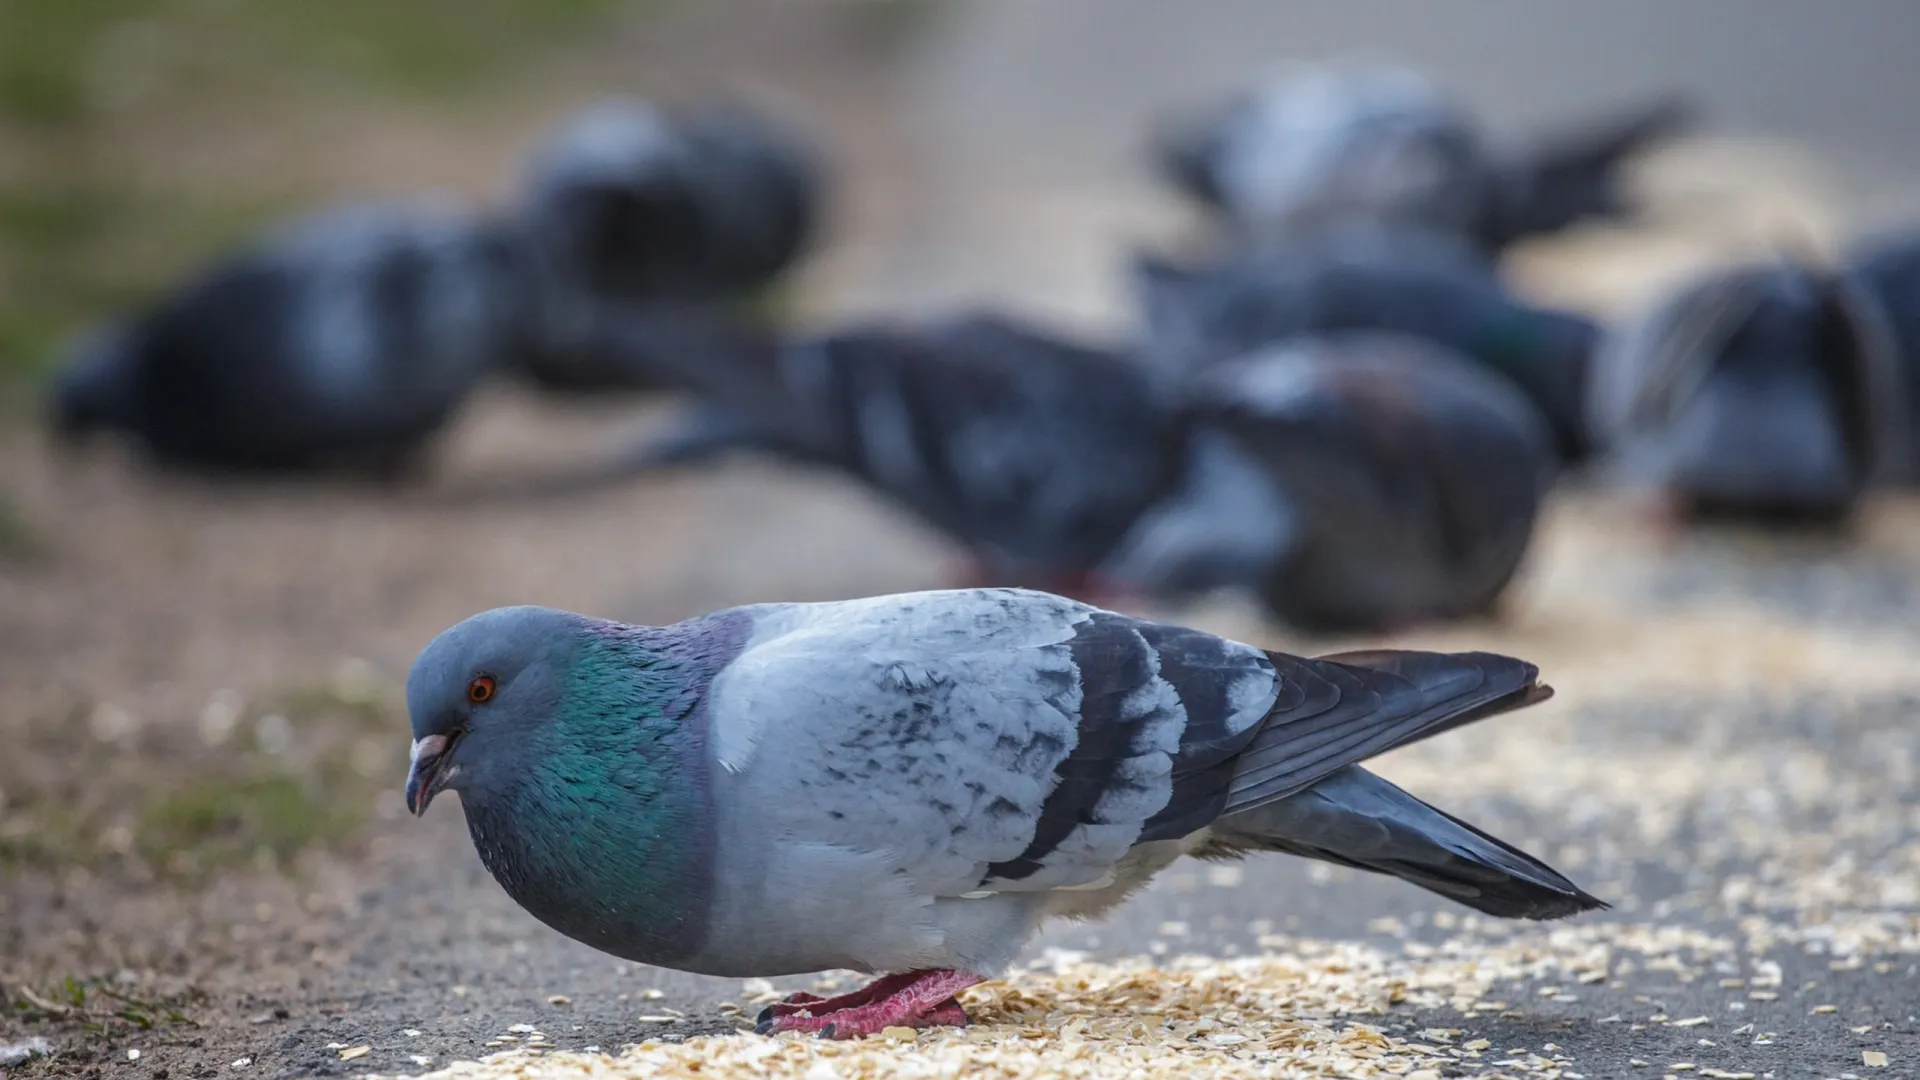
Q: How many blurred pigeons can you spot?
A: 8